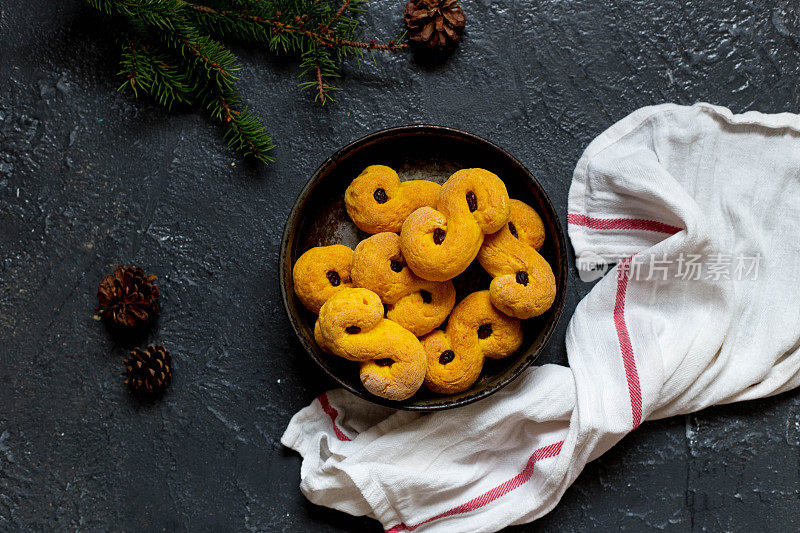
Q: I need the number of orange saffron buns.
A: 7